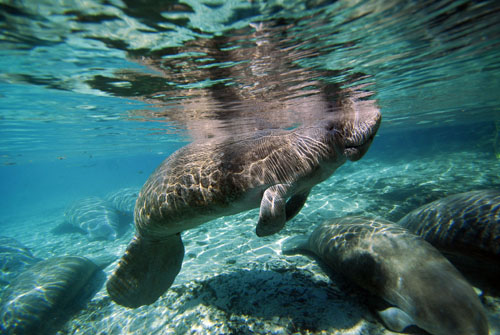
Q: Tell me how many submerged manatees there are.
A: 7